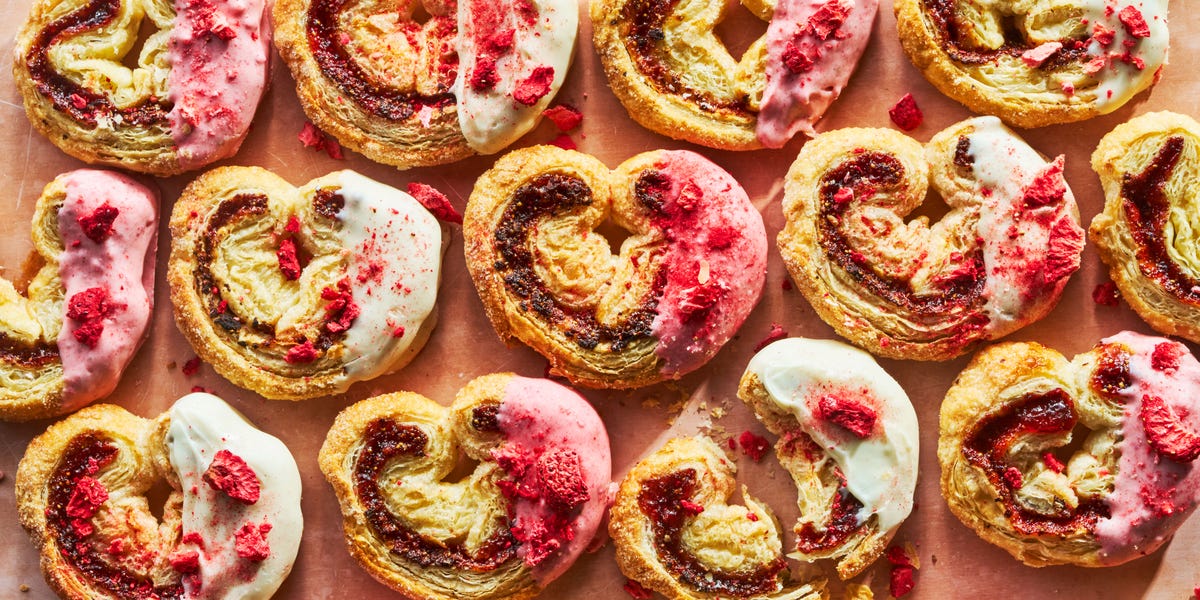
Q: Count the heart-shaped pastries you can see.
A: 13